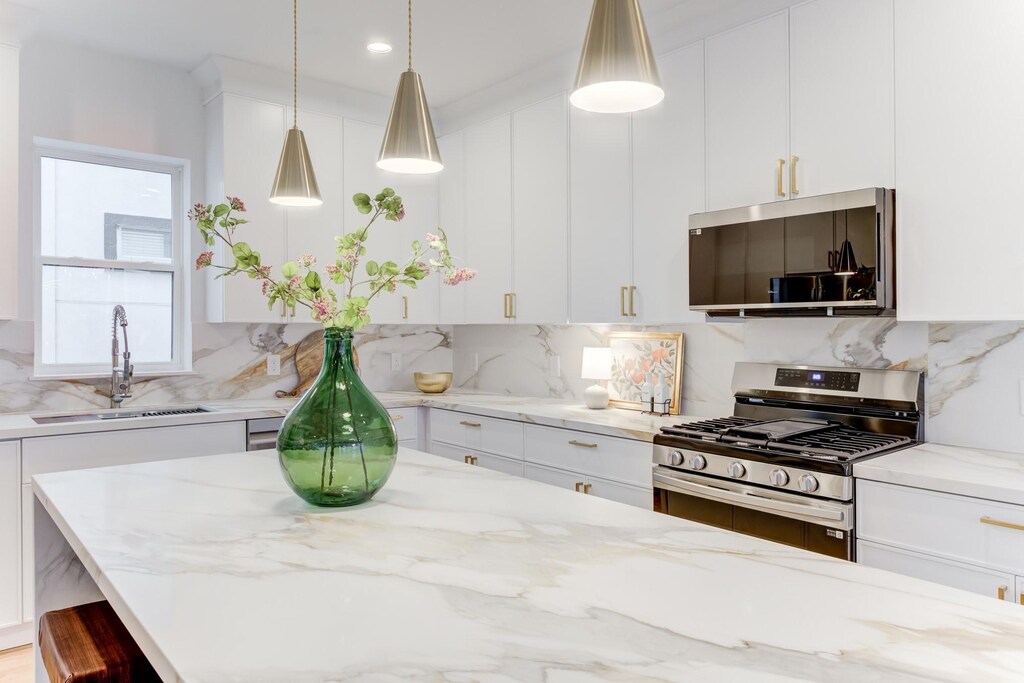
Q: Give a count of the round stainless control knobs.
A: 5